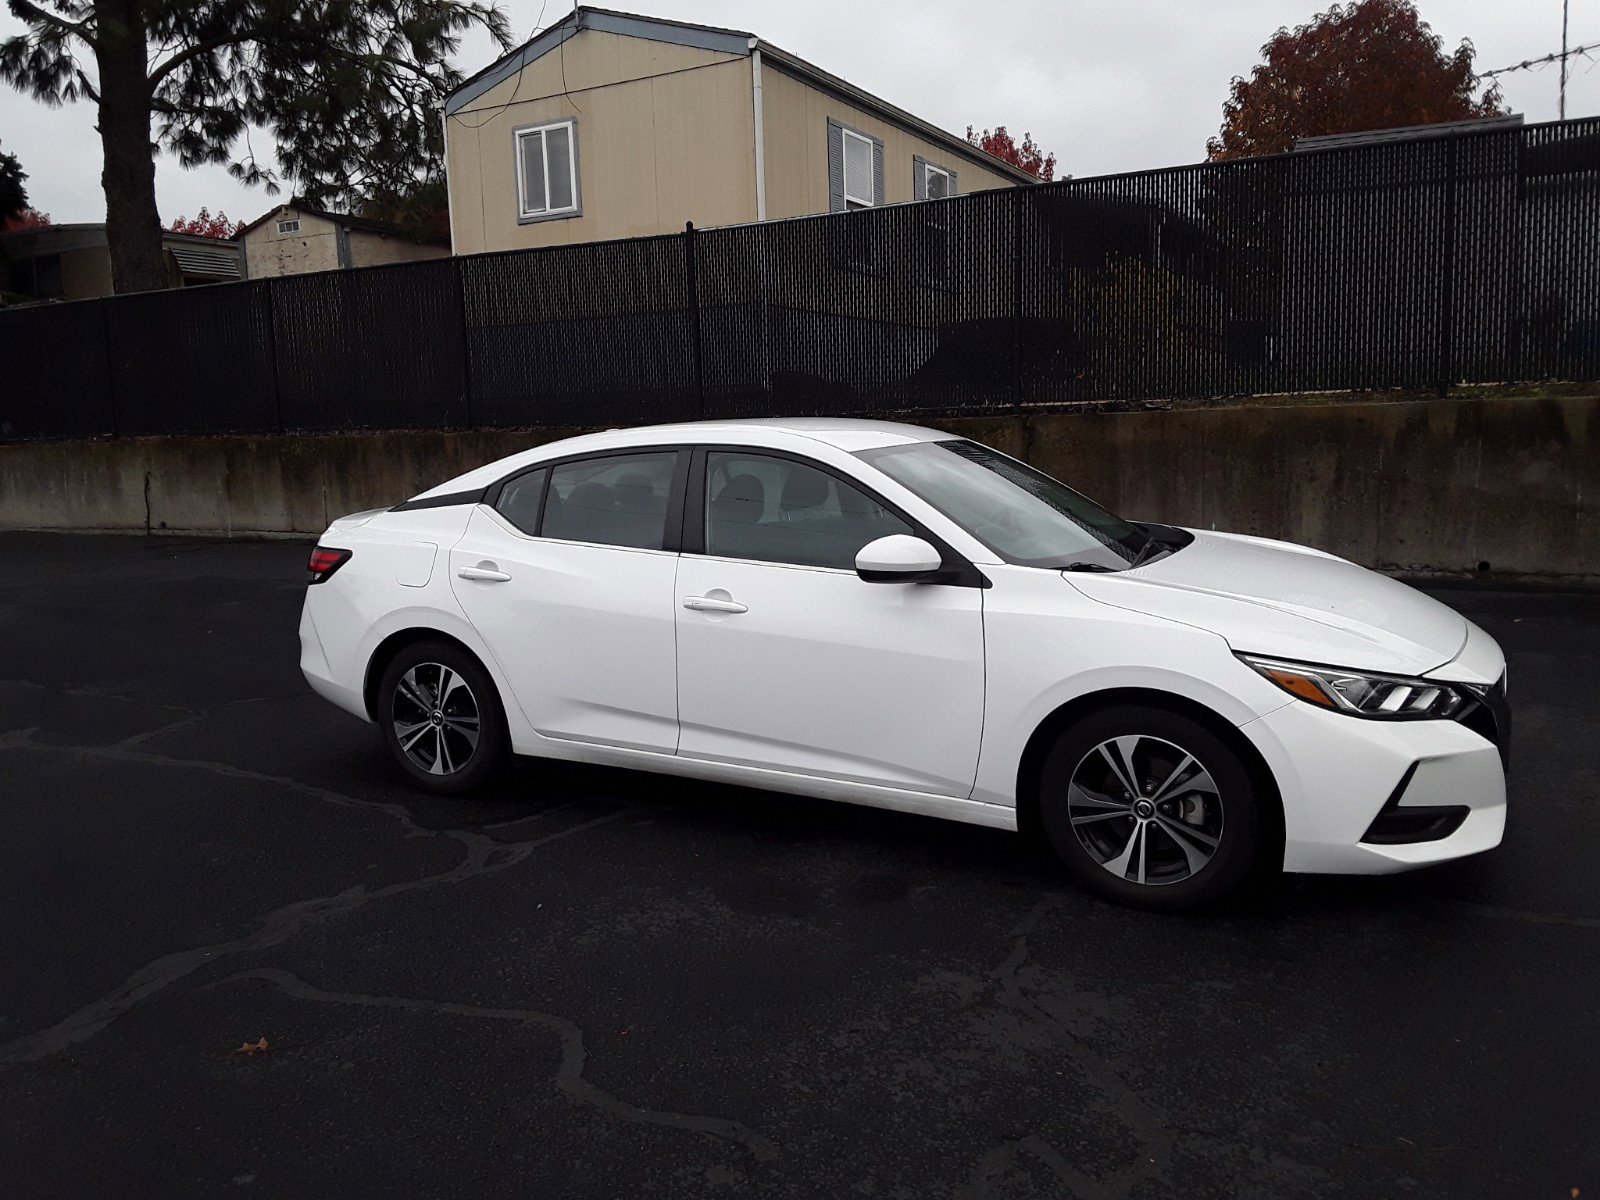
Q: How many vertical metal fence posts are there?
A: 6